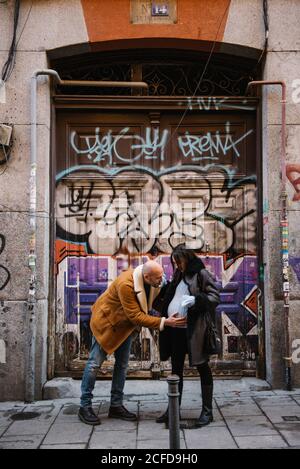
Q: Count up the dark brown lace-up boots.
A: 2